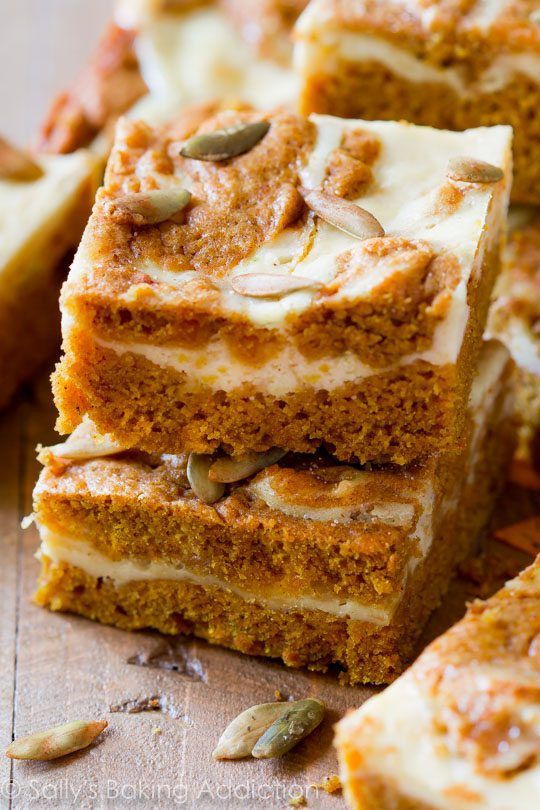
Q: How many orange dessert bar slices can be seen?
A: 7